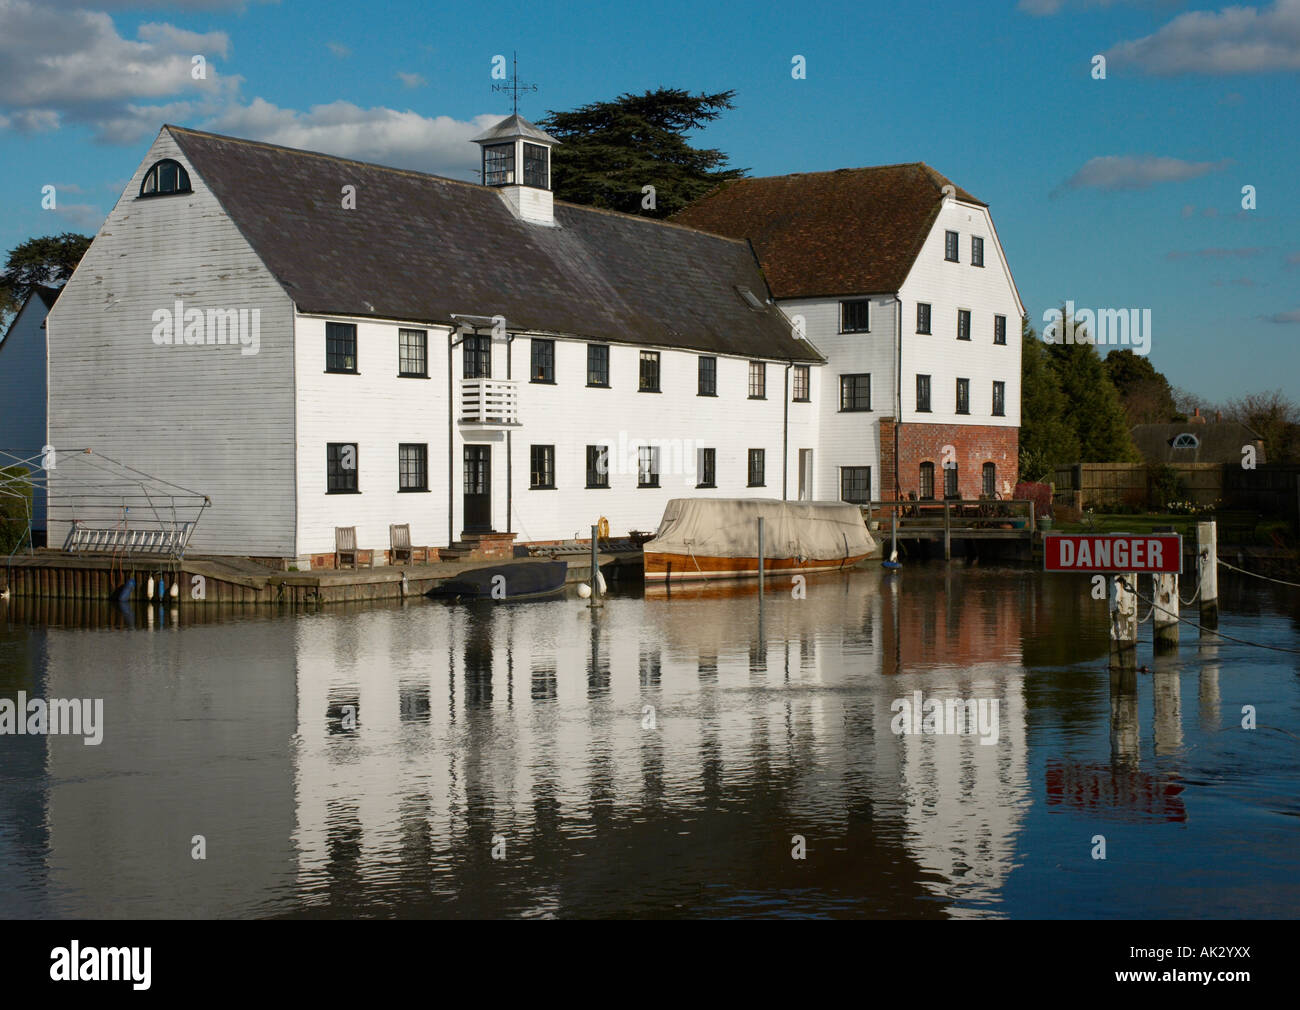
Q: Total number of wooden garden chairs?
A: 2